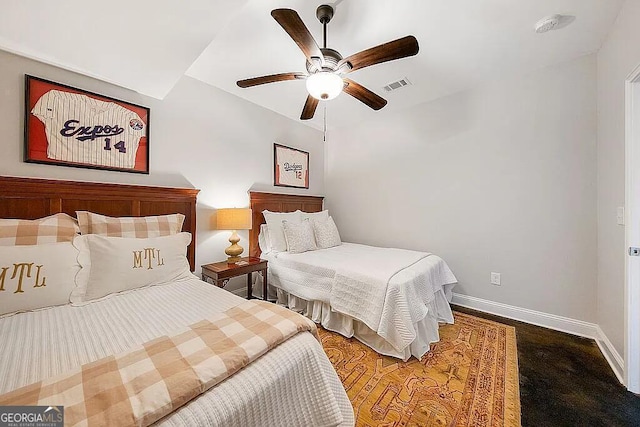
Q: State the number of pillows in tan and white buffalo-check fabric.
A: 2